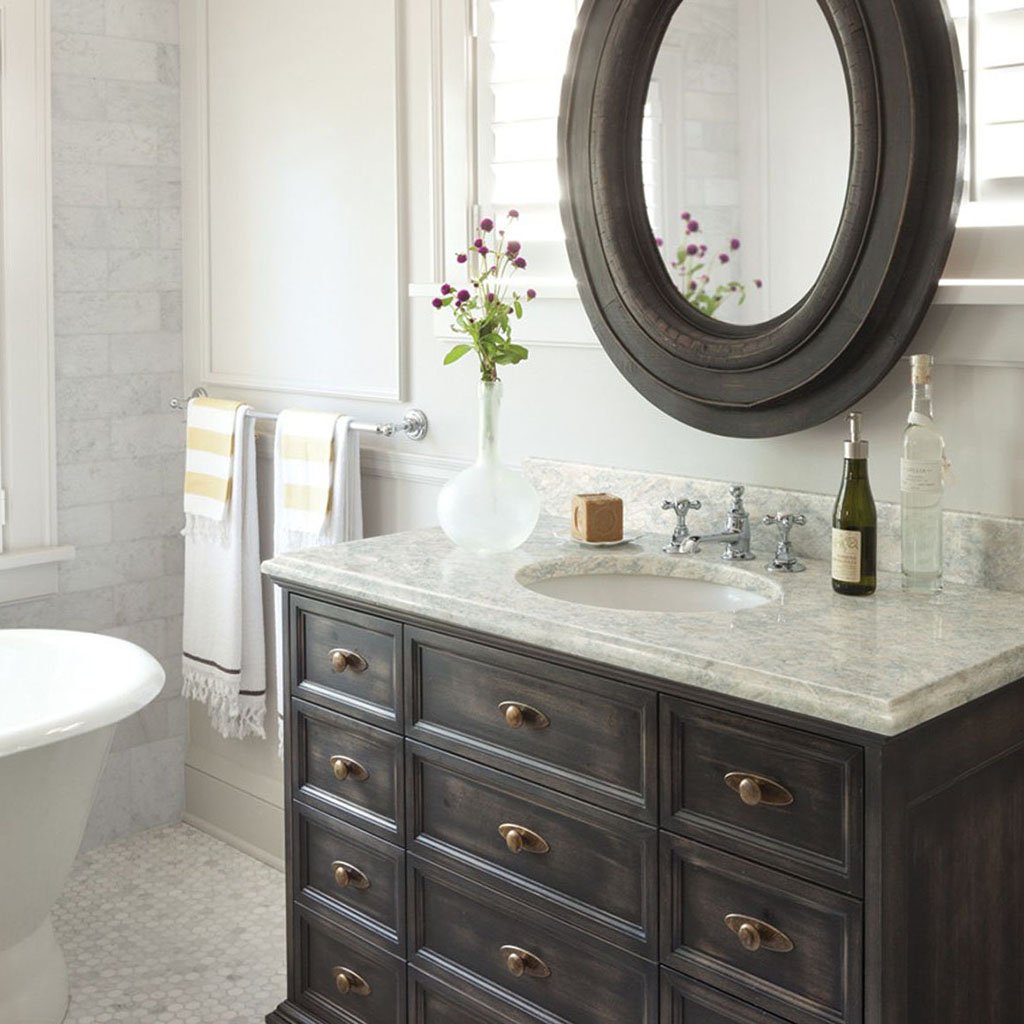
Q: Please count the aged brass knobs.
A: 9